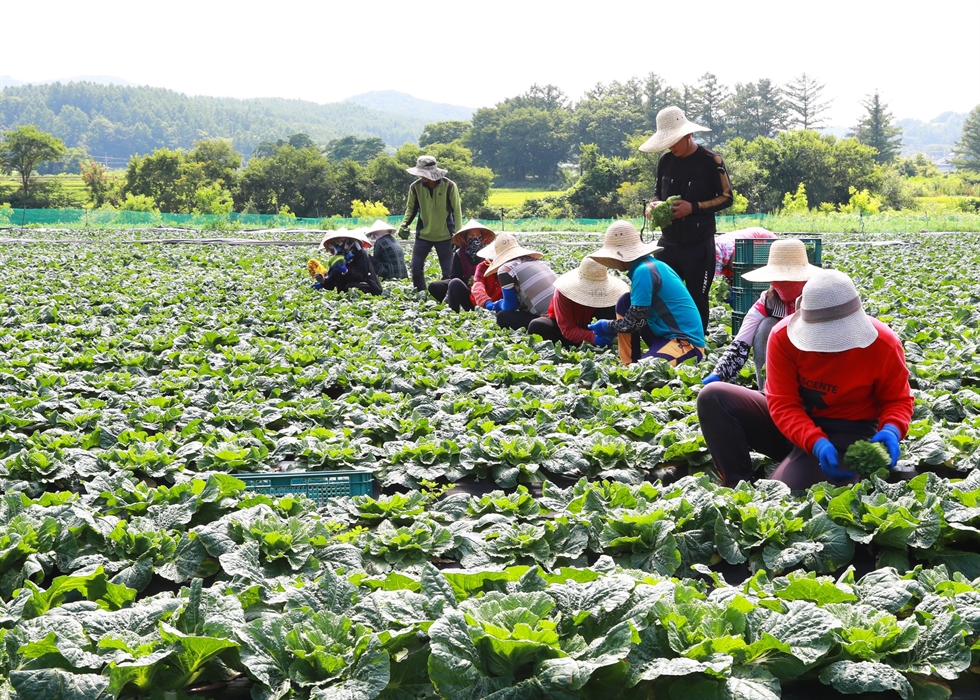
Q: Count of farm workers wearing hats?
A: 11